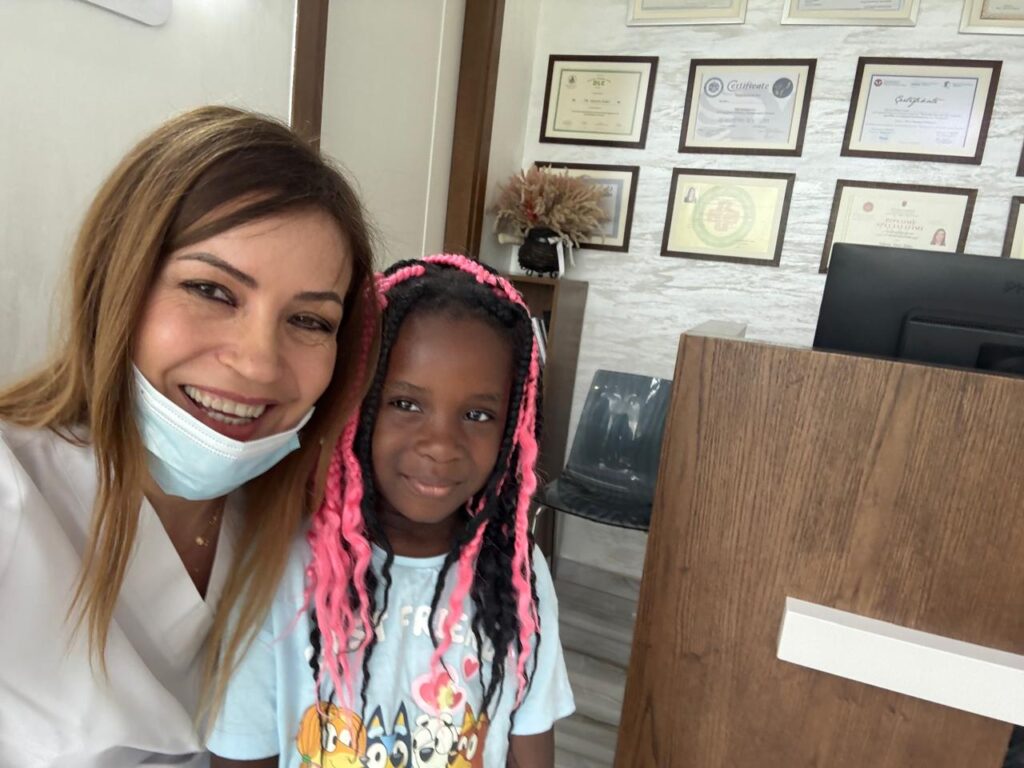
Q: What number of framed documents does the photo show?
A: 11